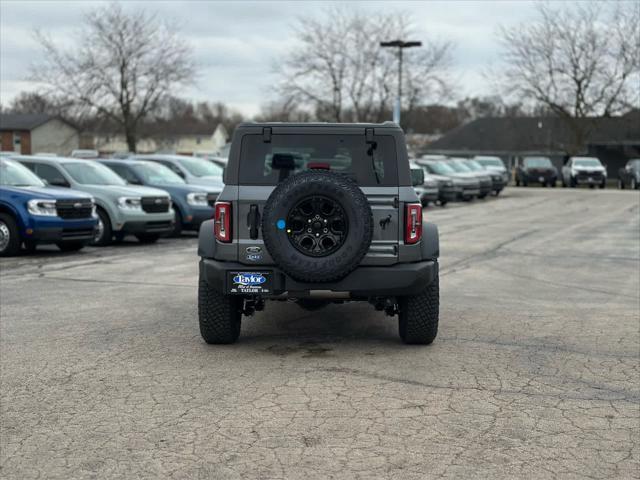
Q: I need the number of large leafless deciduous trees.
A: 3